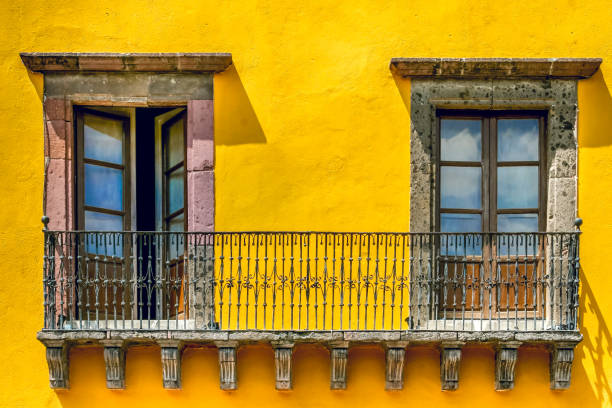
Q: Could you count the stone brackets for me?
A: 10